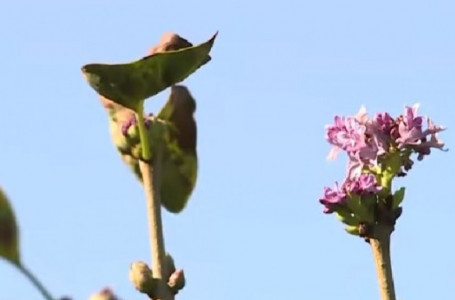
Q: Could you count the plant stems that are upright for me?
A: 2